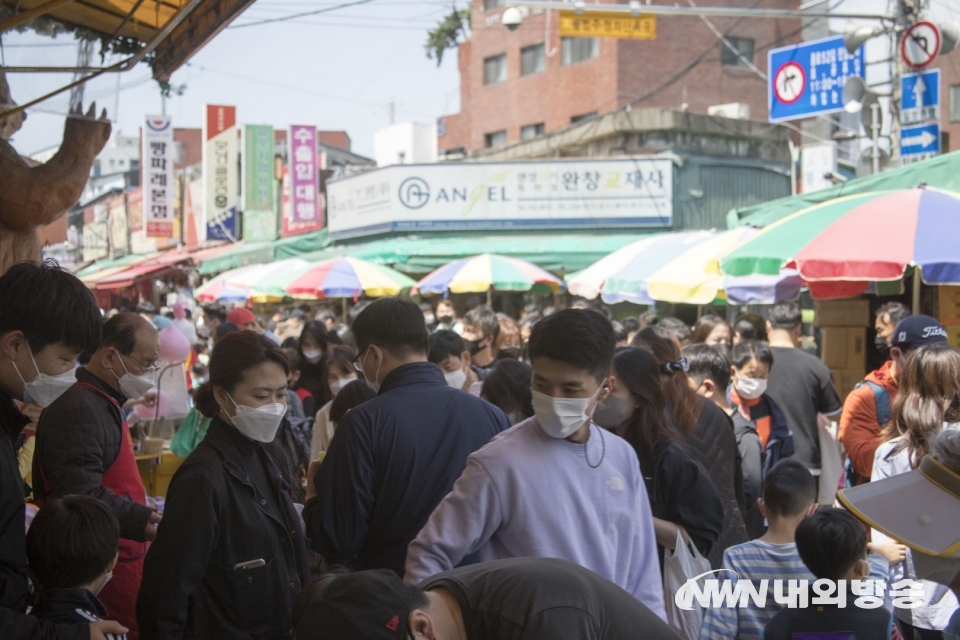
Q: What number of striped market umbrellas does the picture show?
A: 7